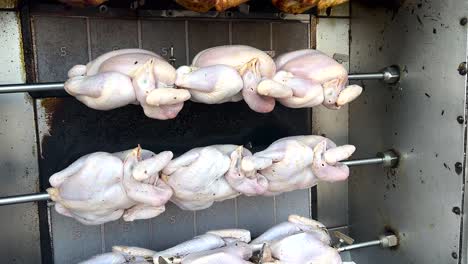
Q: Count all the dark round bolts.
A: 6